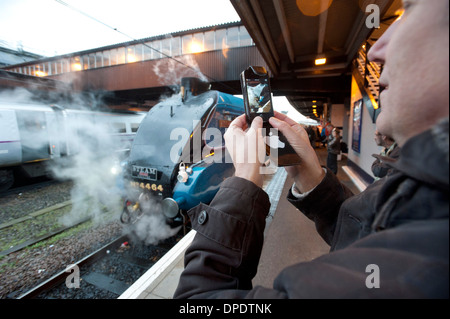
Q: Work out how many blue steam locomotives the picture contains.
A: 1